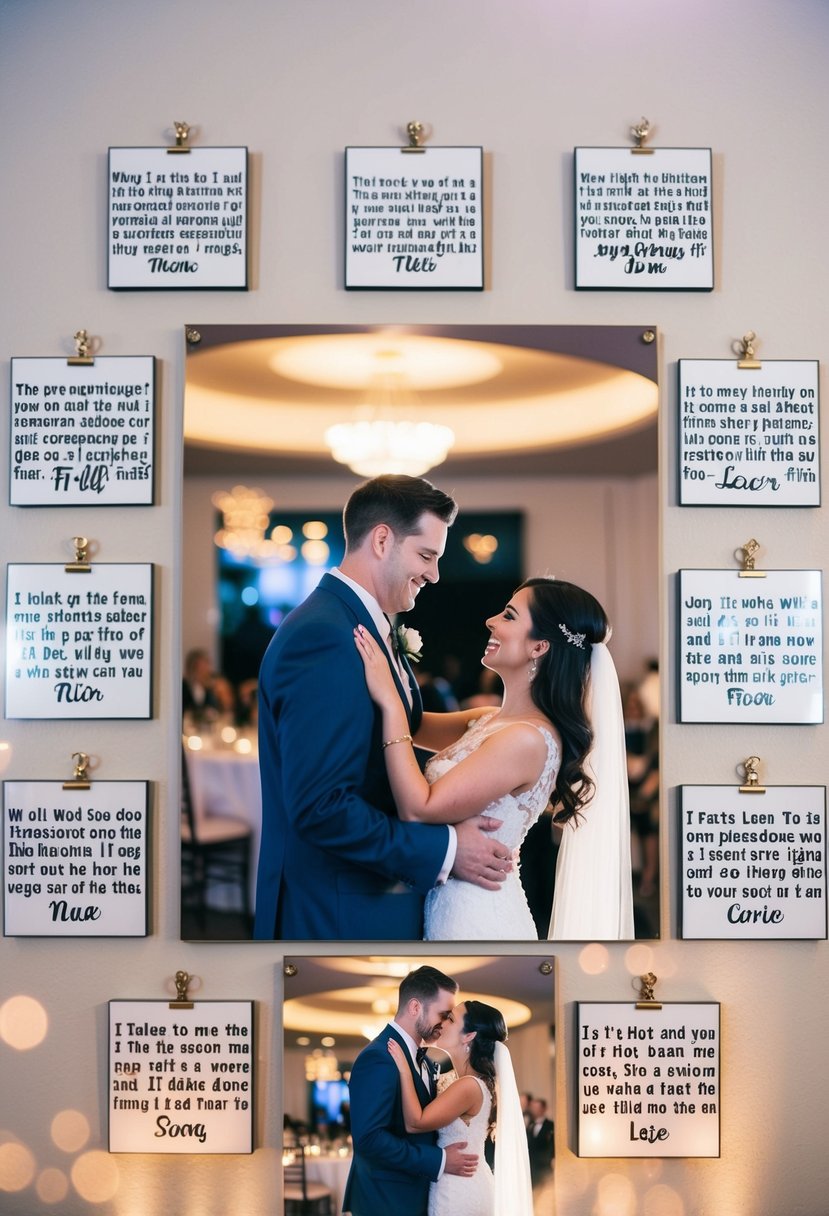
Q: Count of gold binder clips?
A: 11